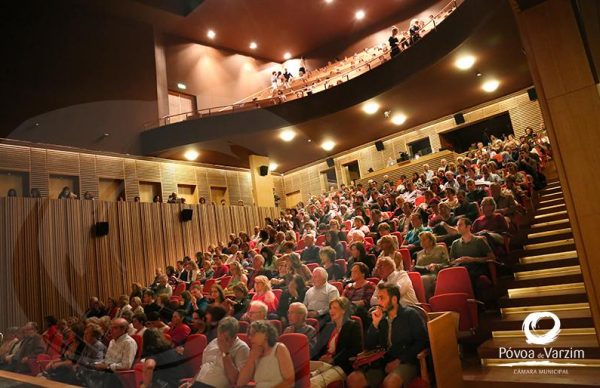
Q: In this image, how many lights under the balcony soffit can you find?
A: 8